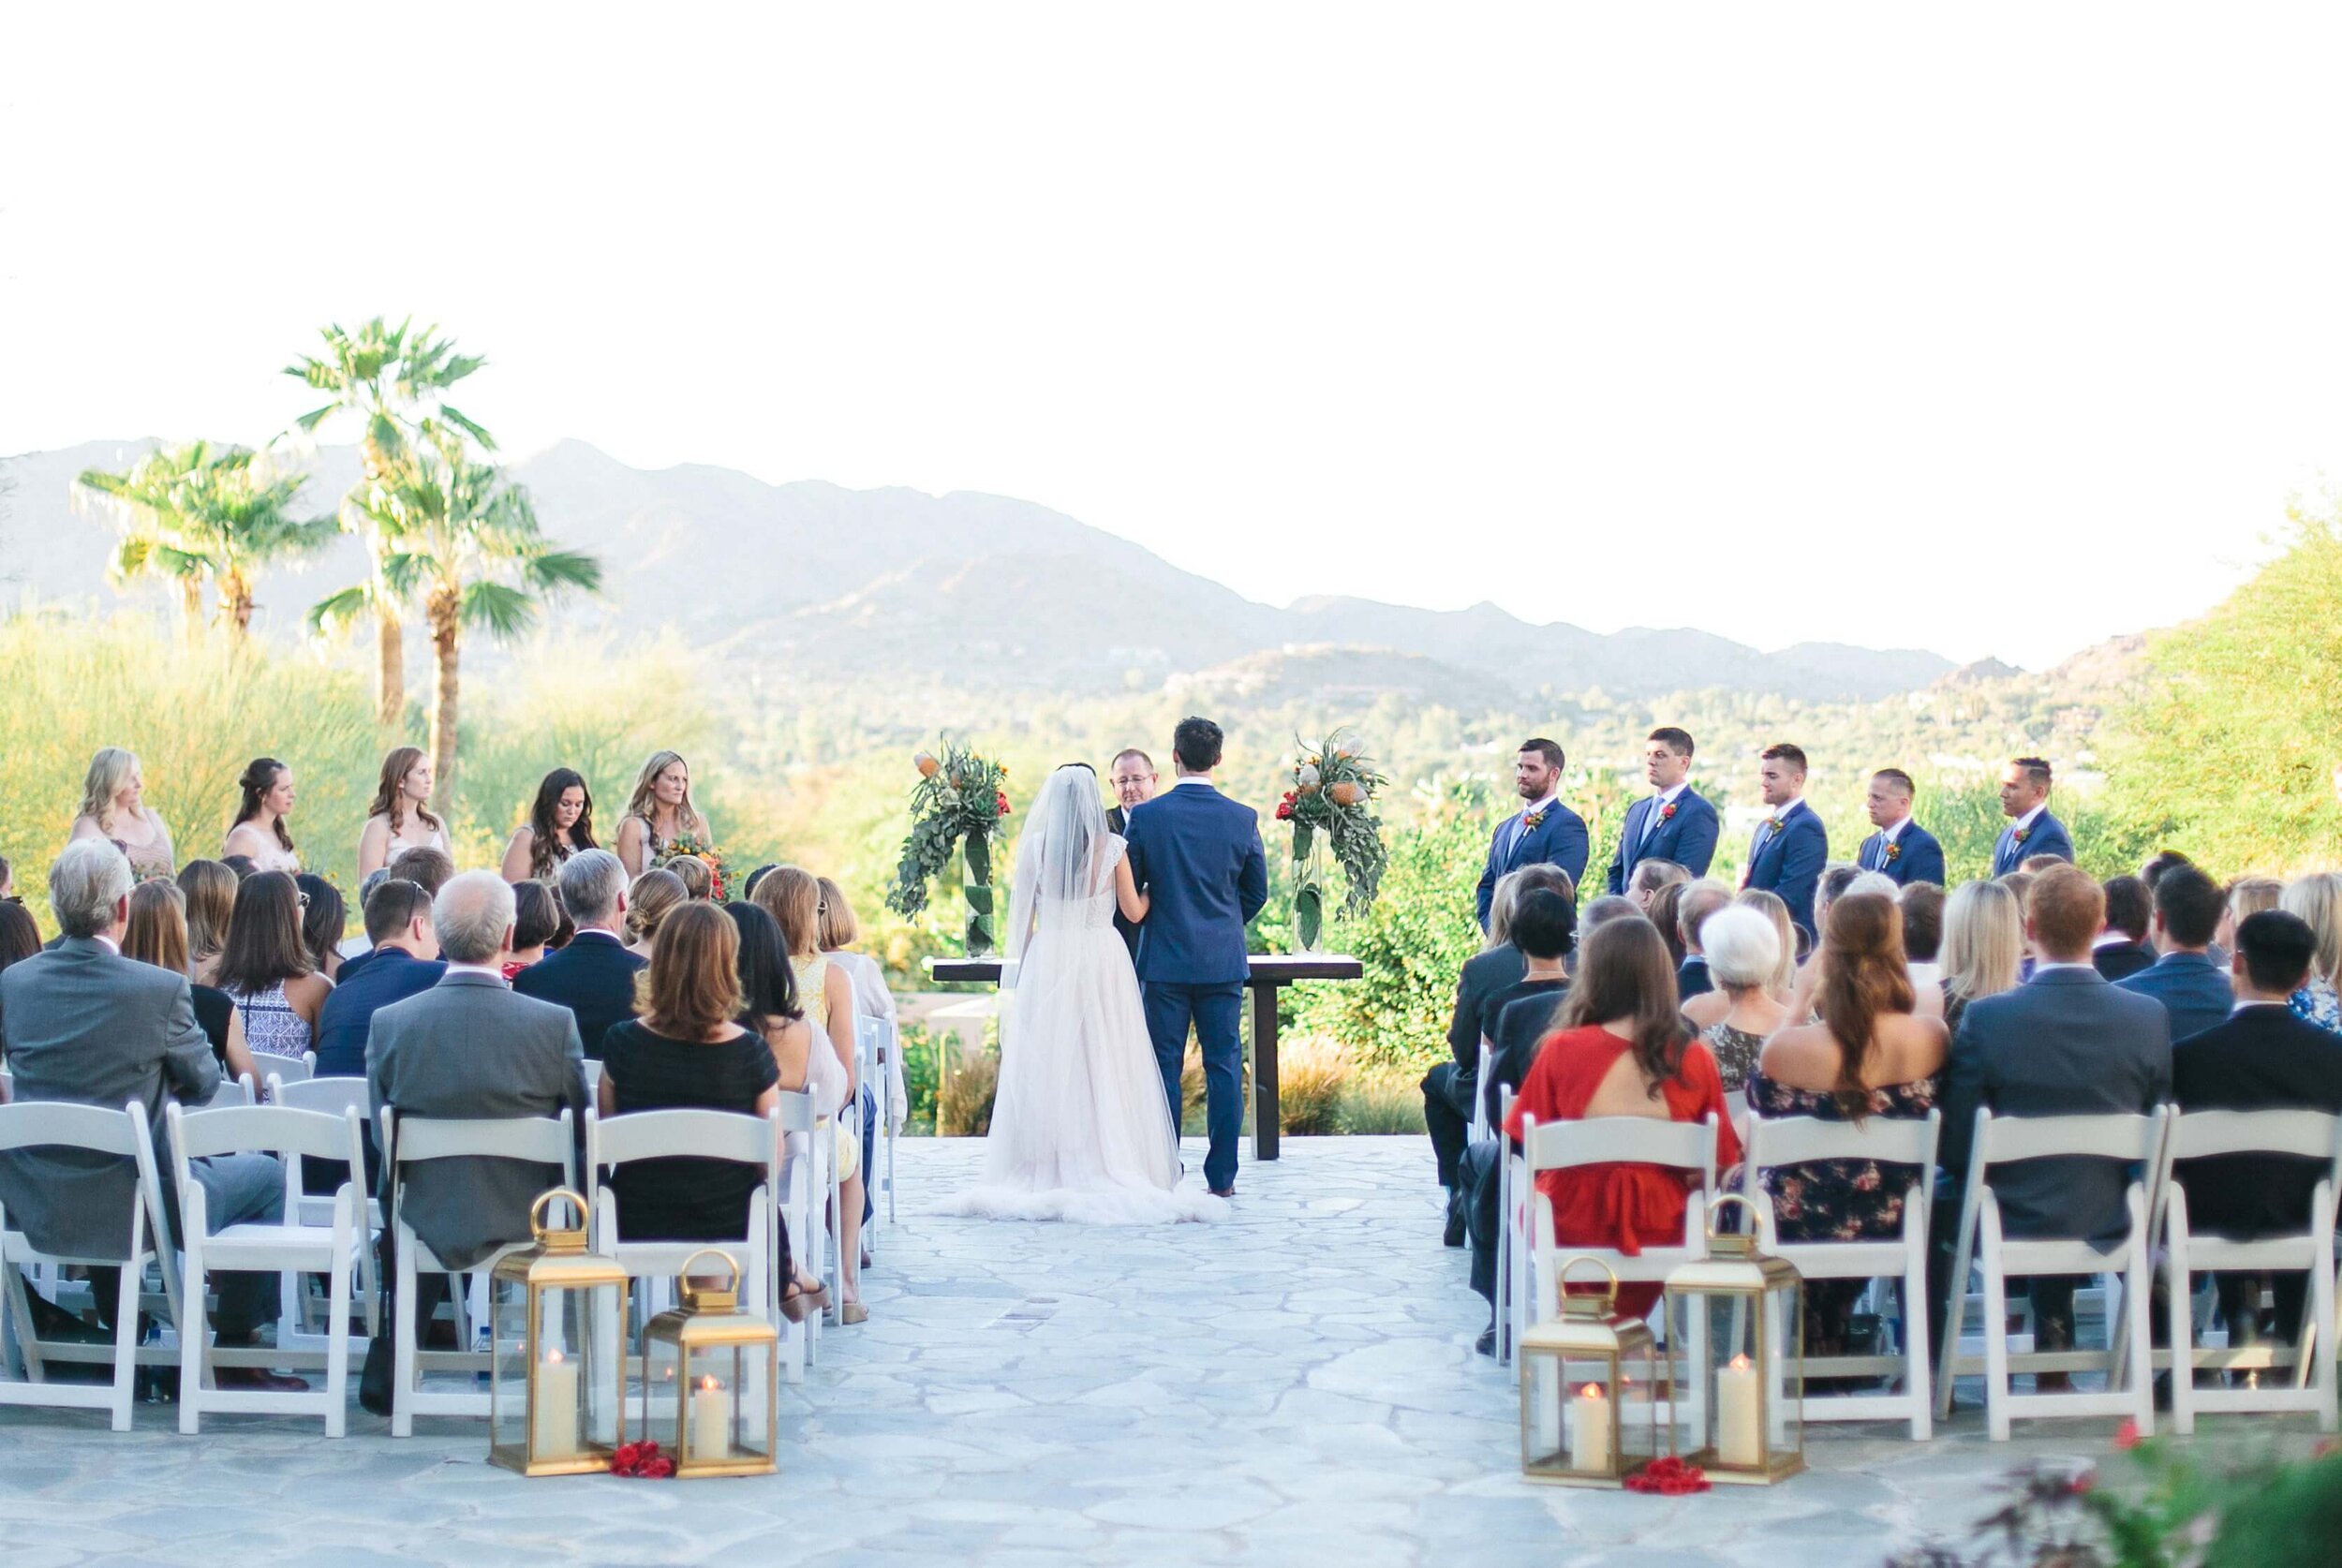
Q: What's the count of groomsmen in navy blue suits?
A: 5